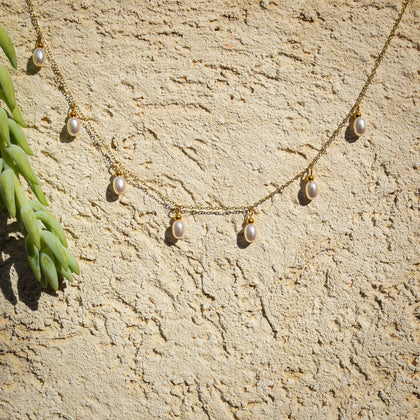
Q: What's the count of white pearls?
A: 7